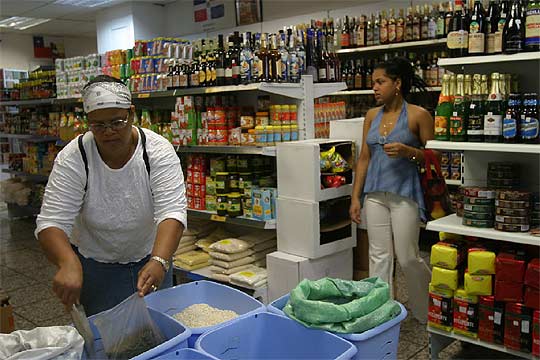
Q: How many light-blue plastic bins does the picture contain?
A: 5